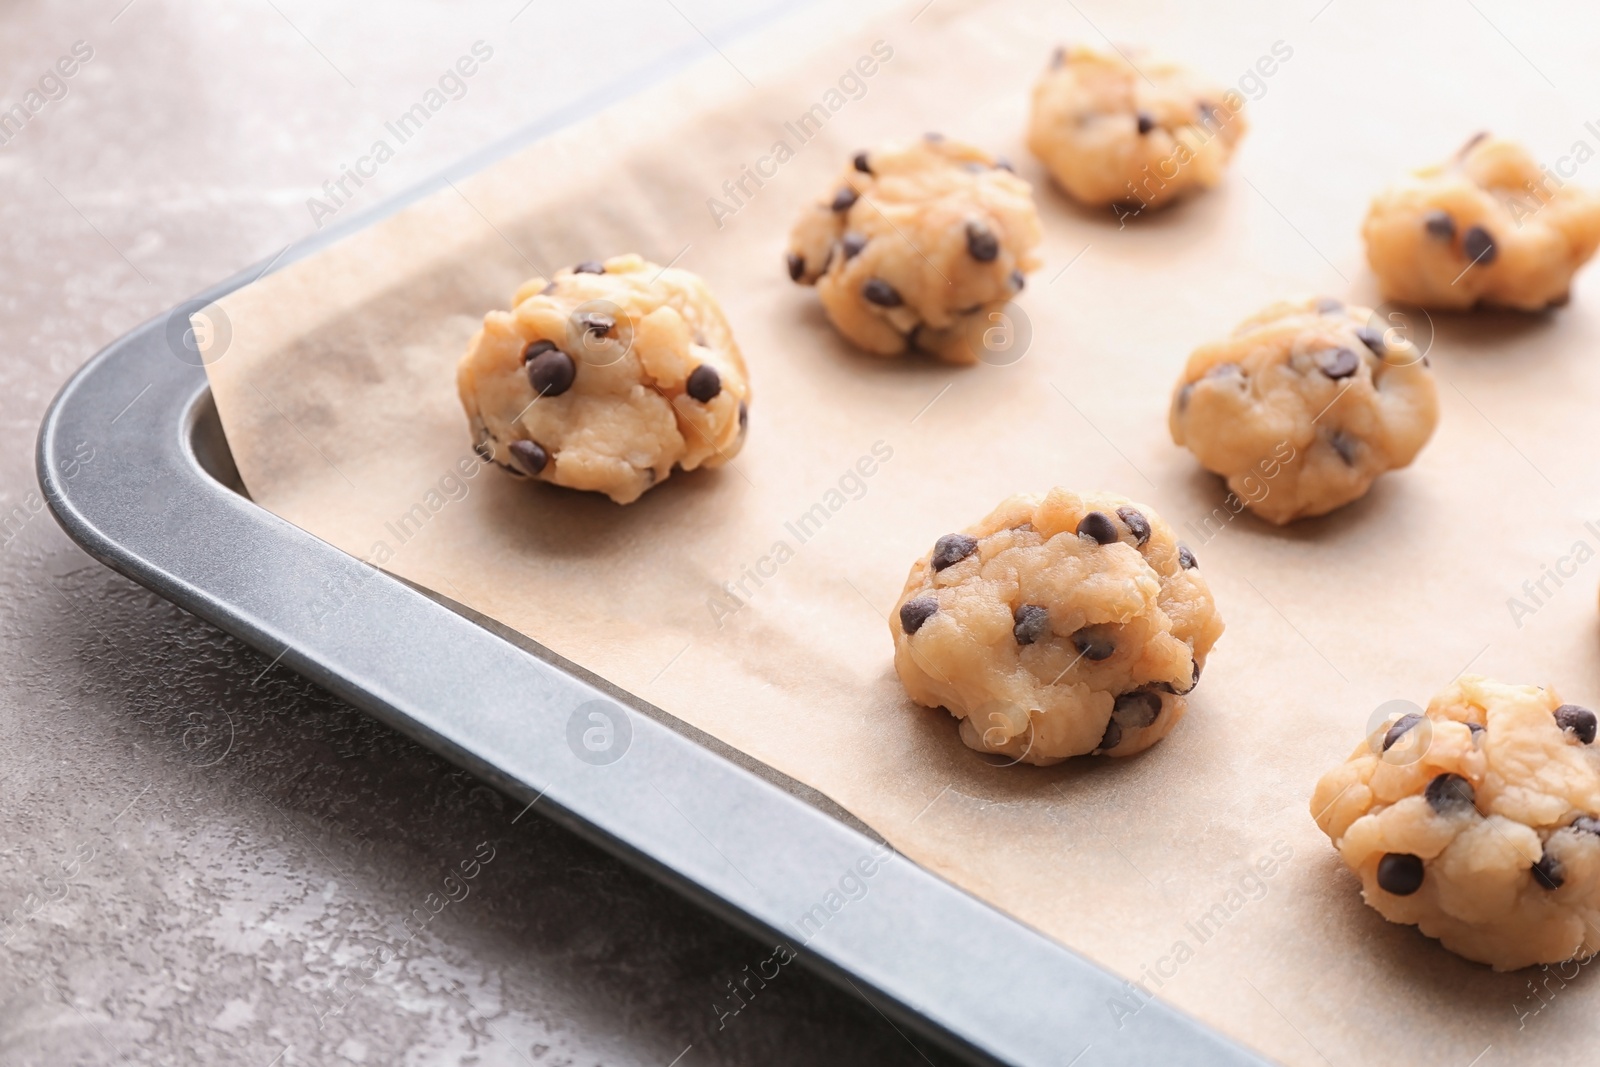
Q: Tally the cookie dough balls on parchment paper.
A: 7